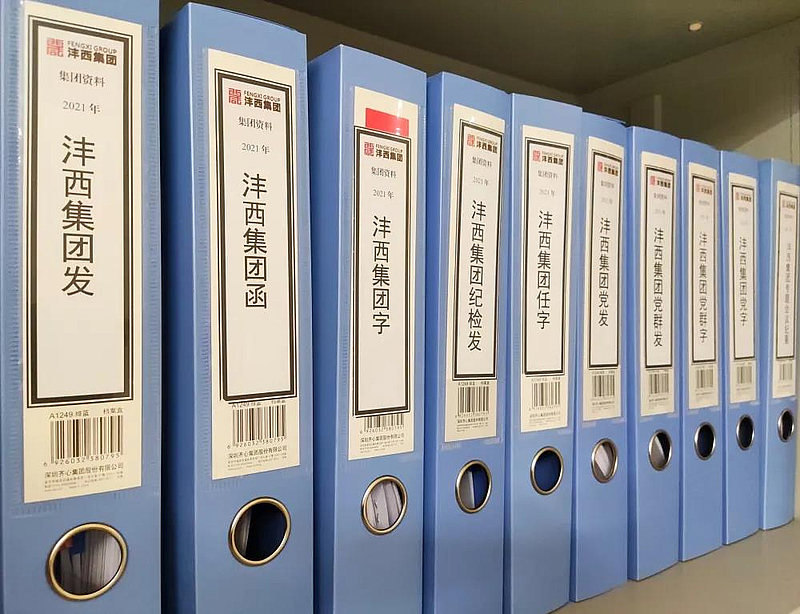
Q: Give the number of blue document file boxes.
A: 10